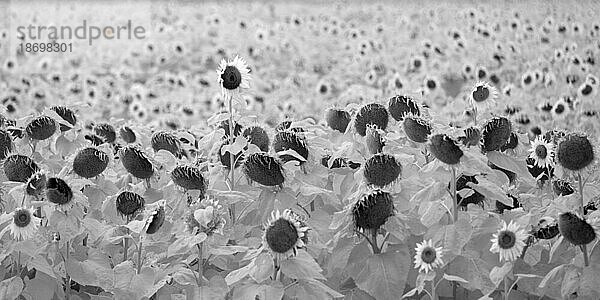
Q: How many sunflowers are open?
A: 7